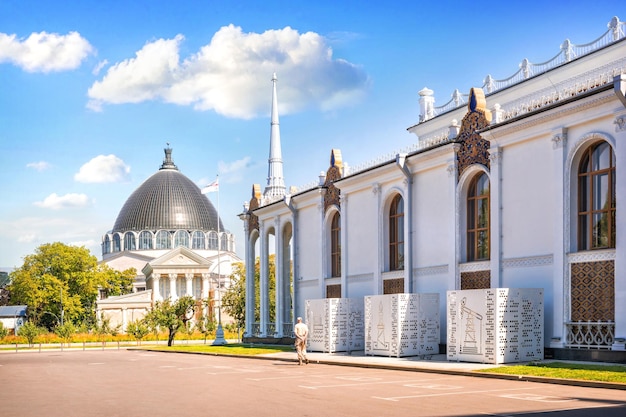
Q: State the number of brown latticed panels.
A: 4